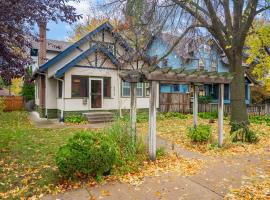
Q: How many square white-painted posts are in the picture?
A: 4